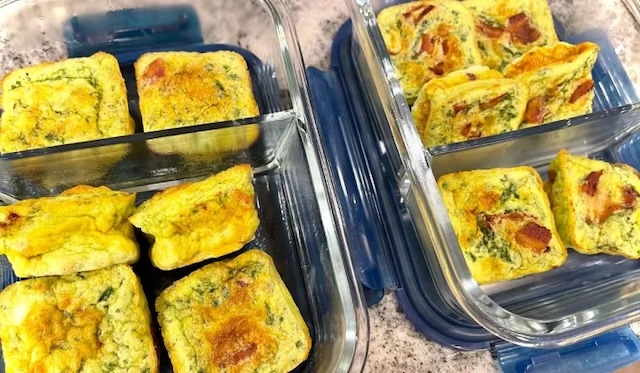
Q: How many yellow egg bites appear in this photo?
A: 12